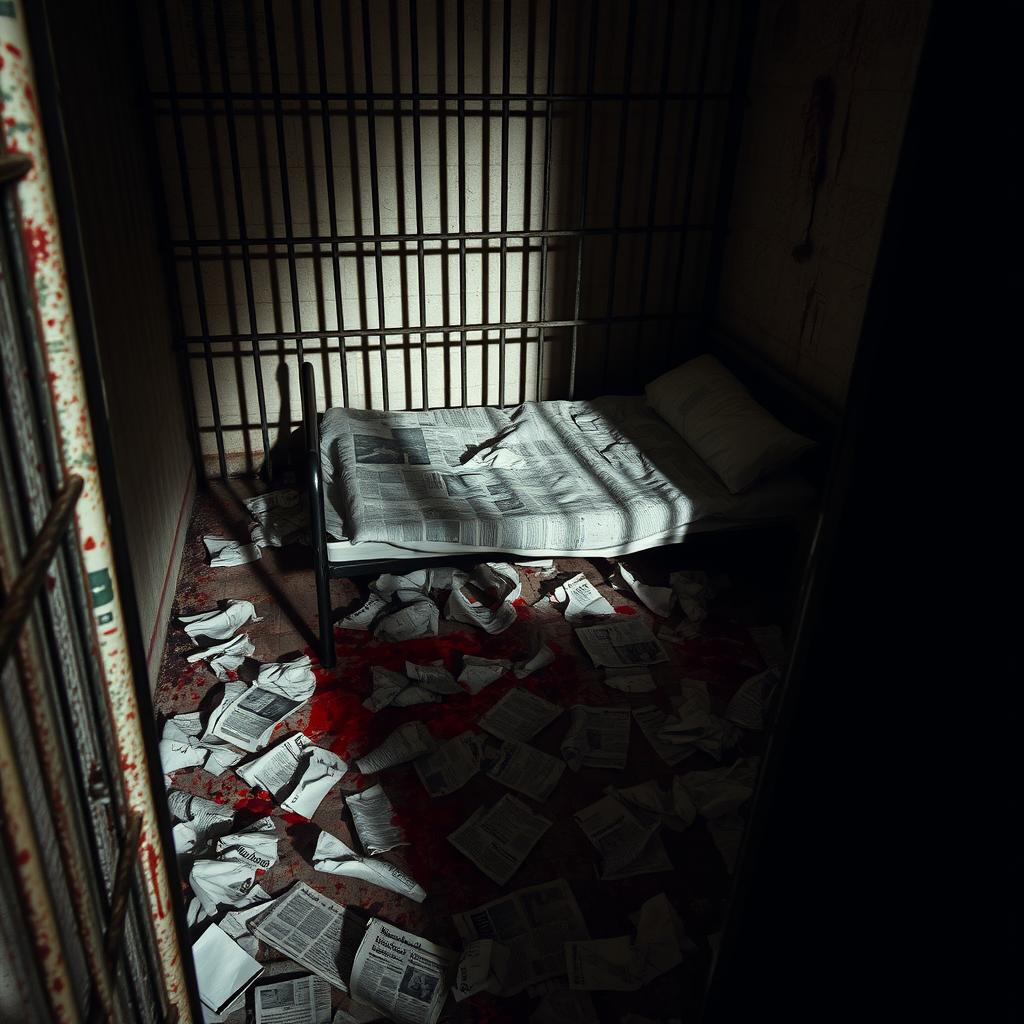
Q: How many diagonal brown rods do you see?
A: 3